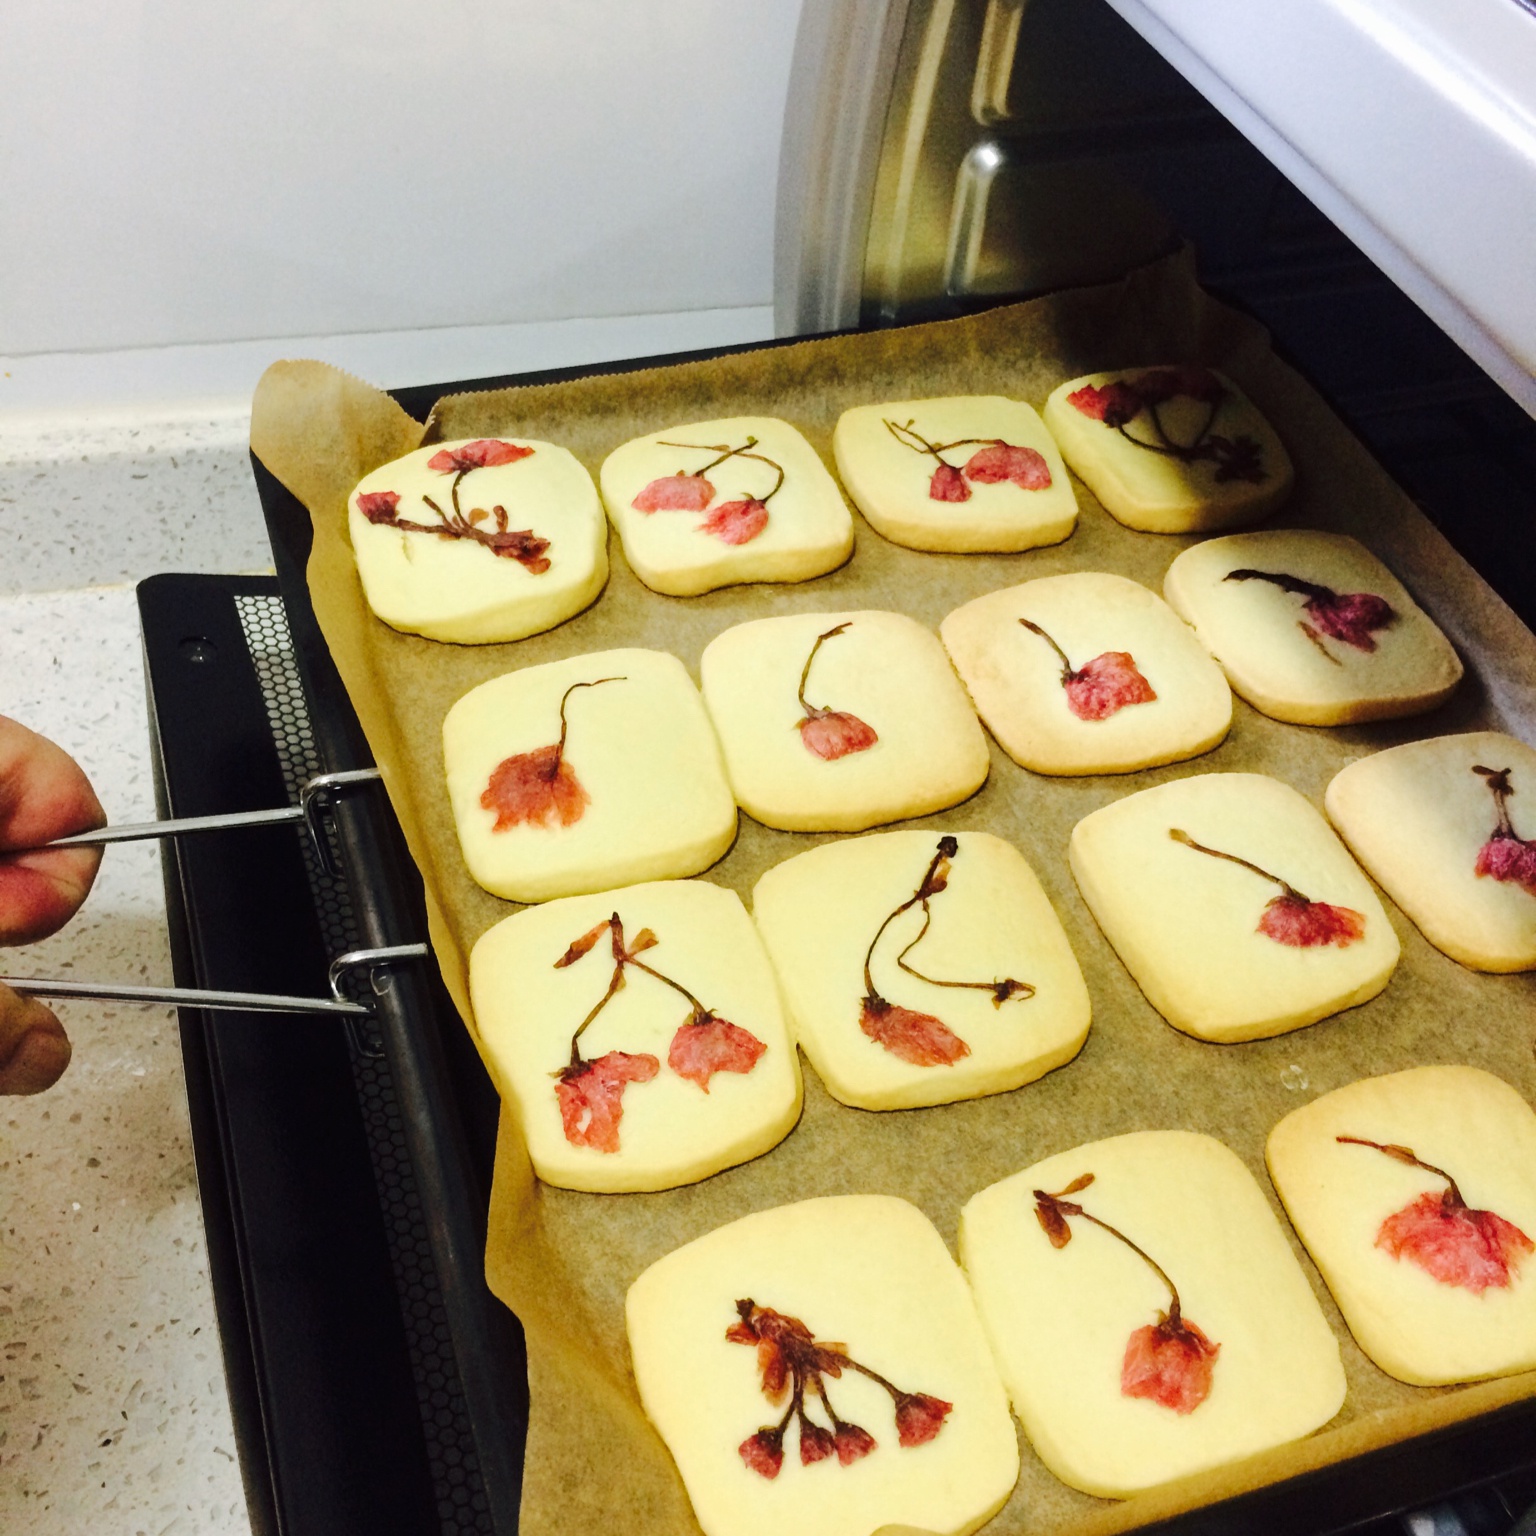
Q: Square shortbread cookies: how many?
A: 15